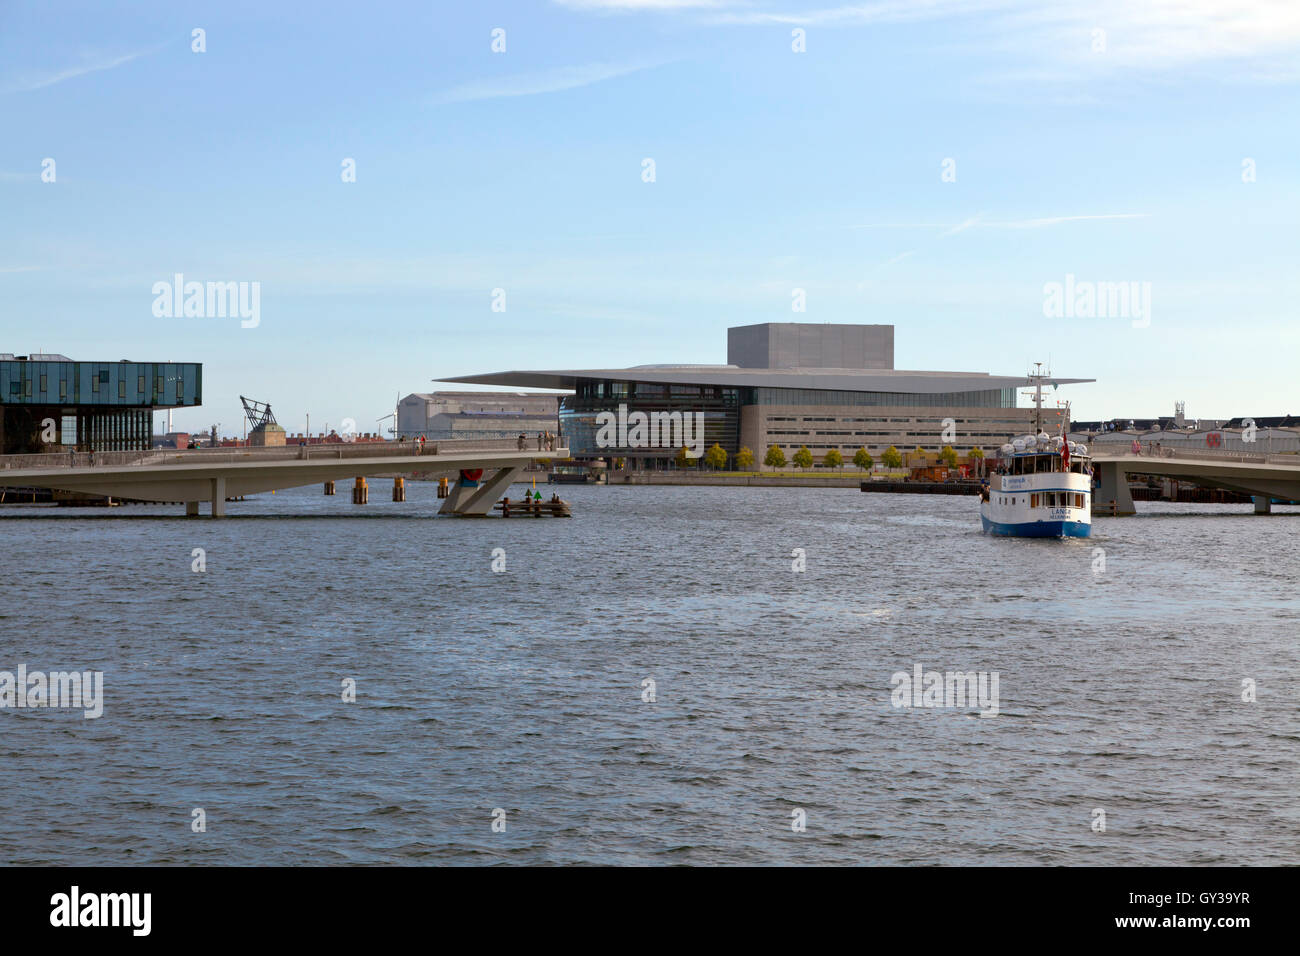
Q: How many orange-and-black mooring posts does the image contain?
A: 4